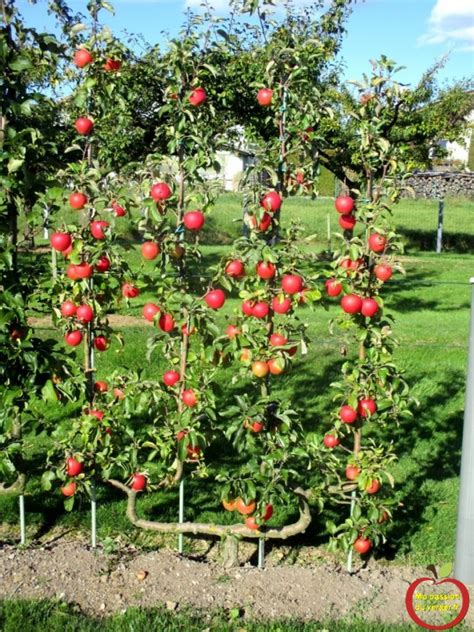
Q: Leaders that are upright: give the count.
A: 4